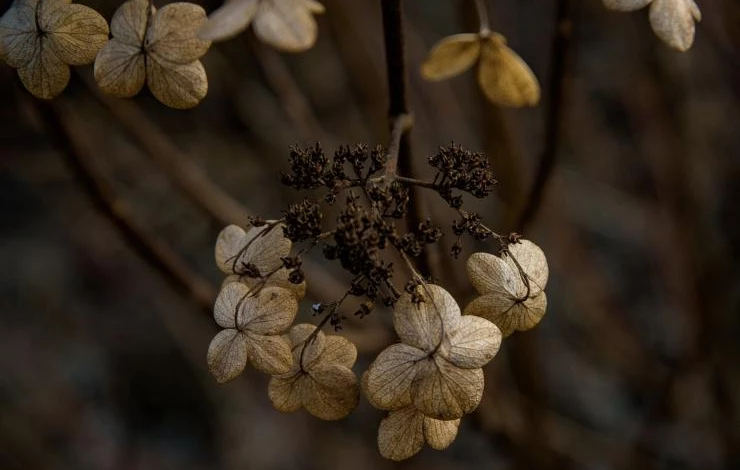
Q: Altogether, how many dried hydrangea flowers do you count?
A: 11